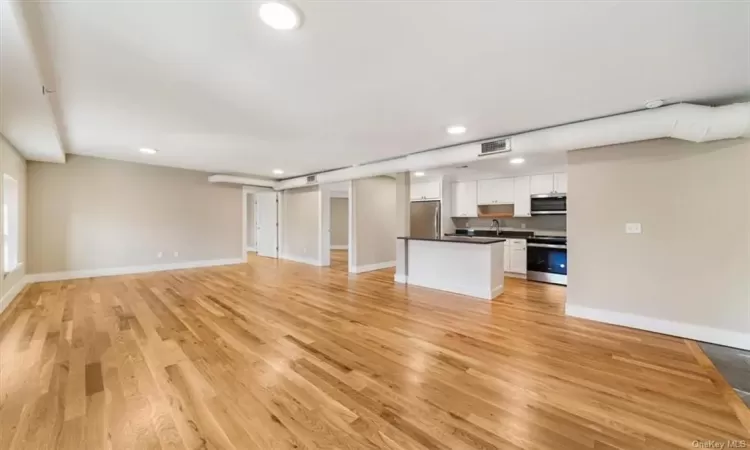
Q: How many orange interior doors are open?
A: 0